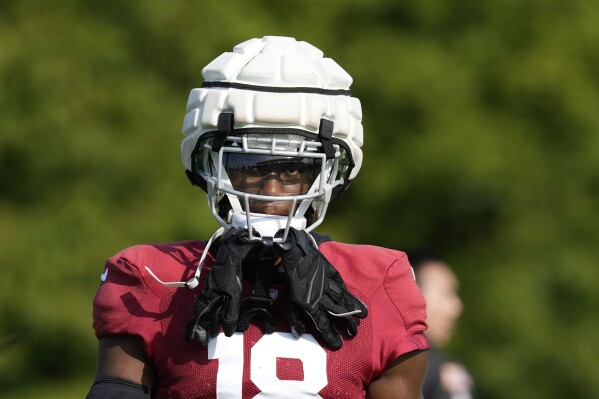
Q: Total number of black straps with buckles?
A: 2